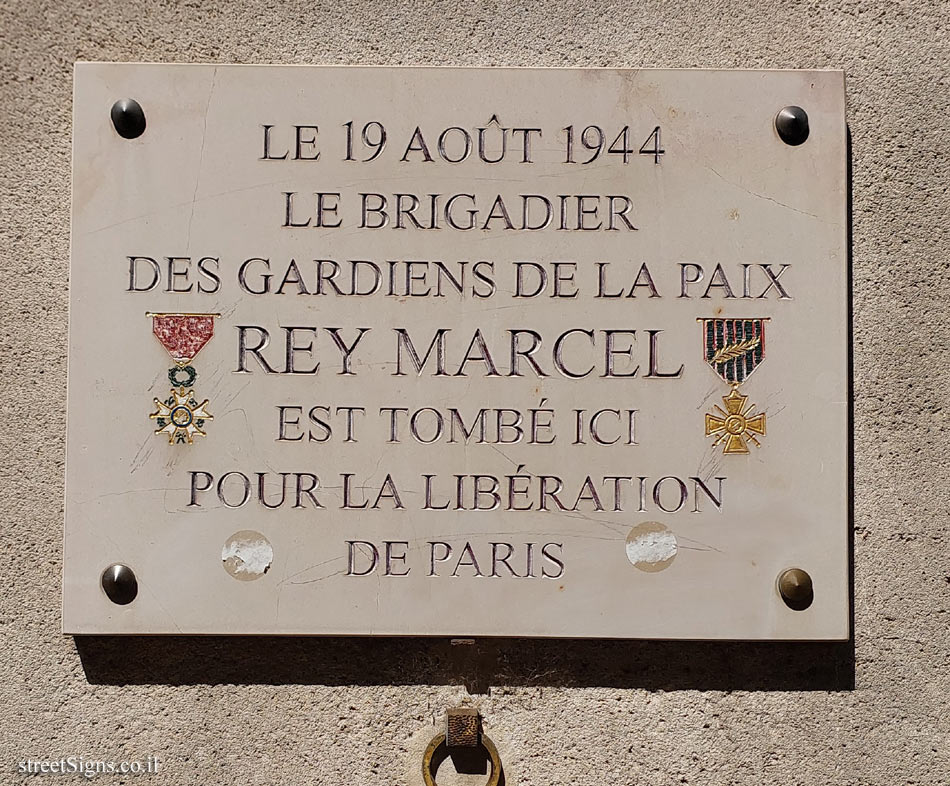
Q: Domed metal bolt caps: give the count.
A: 4